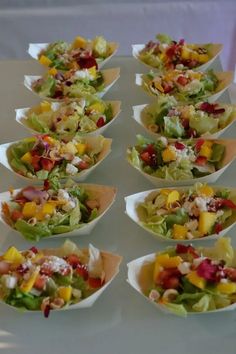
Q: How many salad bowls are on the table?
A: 12